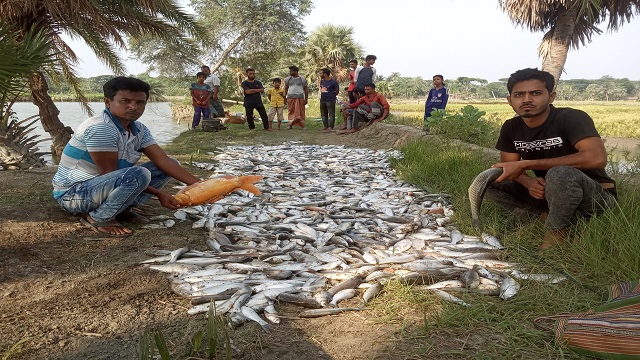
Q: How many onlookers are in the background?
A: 11